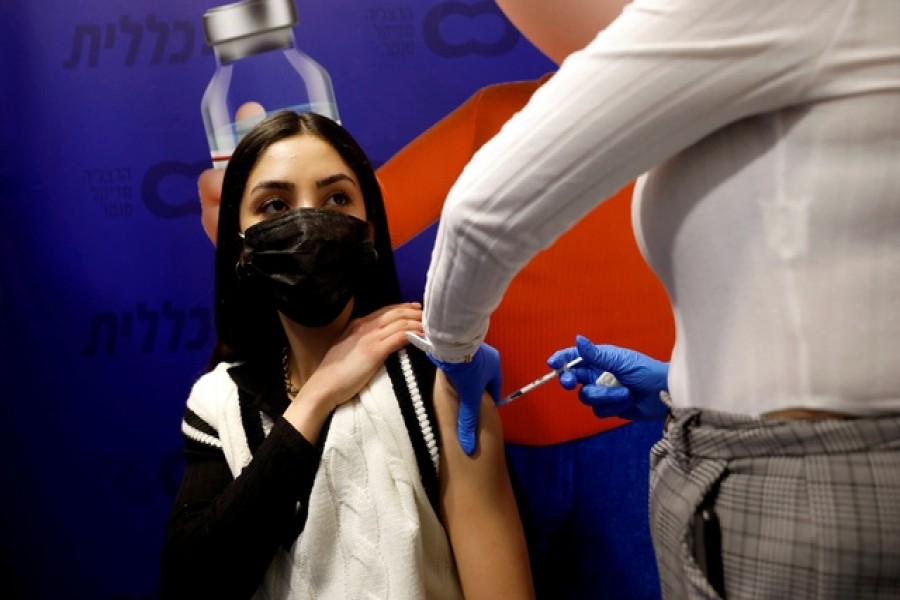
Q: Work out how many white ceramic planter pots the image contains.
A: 0